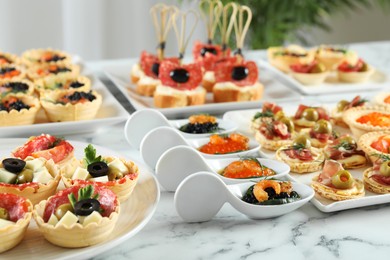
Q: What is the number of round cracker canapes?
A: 9